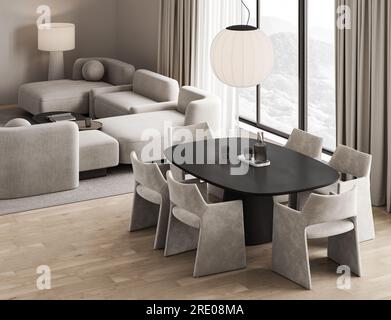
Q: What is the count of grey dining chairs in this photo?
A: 6